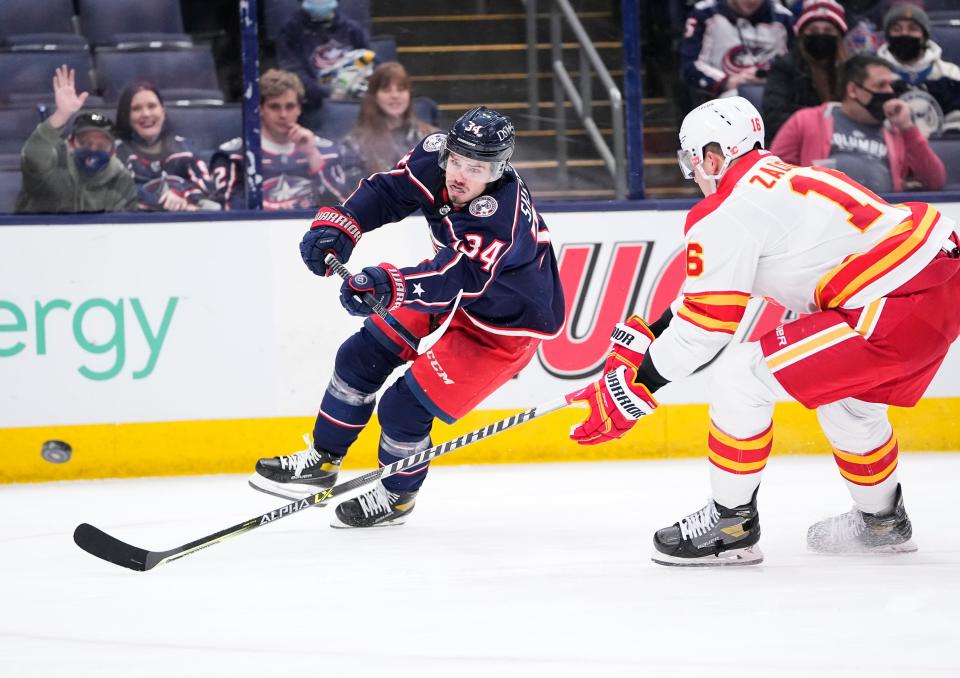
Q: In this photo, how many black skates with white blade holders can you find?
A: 4